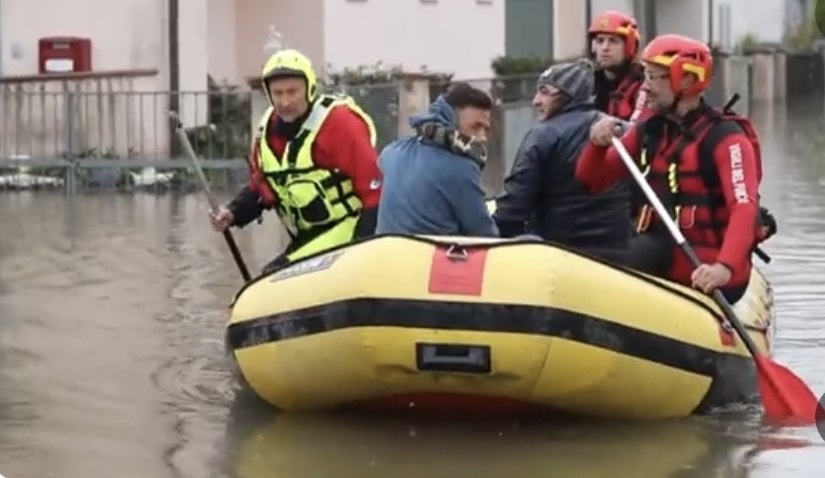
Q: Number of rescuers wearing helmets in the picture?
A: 3